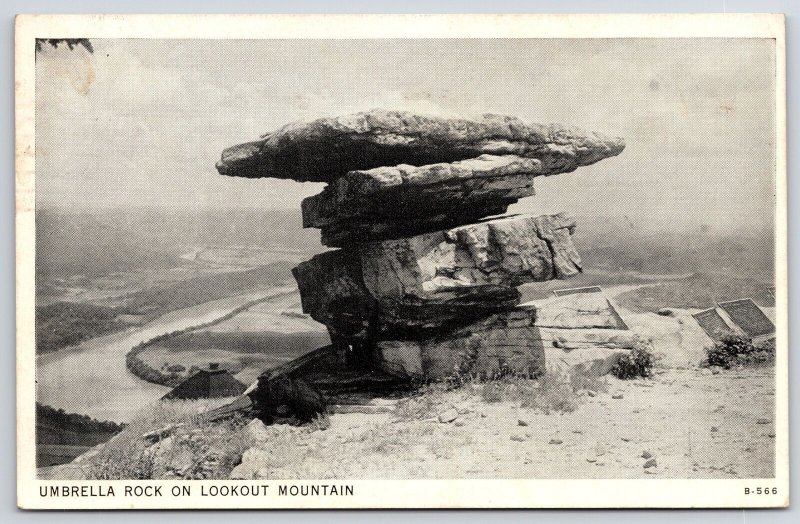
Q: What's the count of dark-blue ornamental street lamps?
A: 0